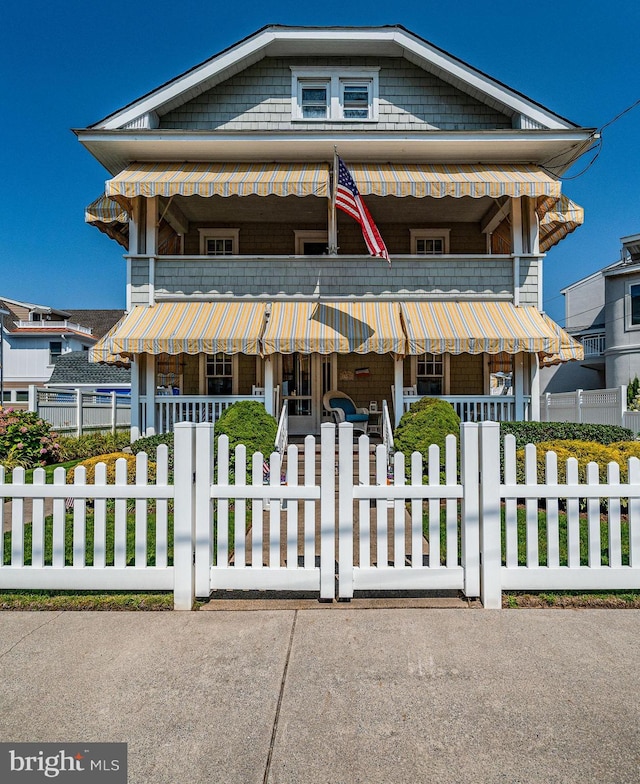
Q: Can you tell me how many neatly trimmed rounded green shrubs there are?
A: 2